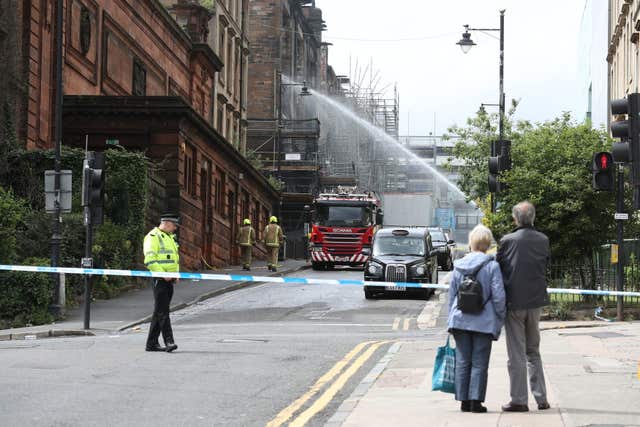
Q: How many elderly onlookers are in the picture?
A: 2